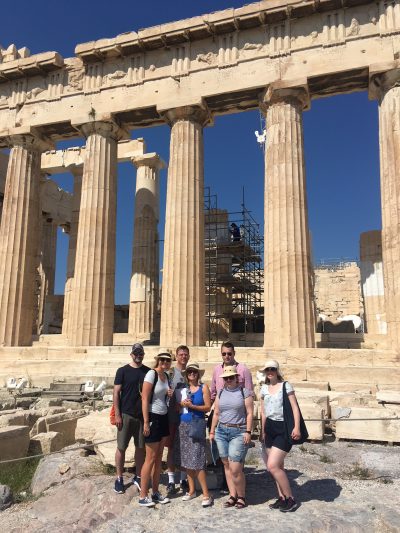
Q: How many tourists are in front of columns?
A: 7